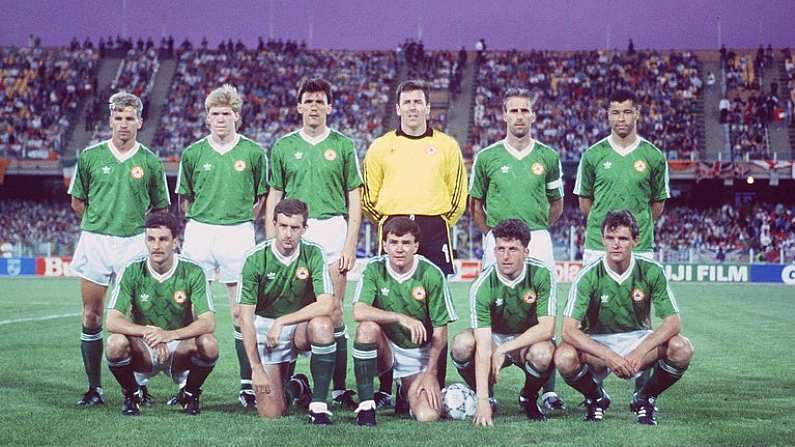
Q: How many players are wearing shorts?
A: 11